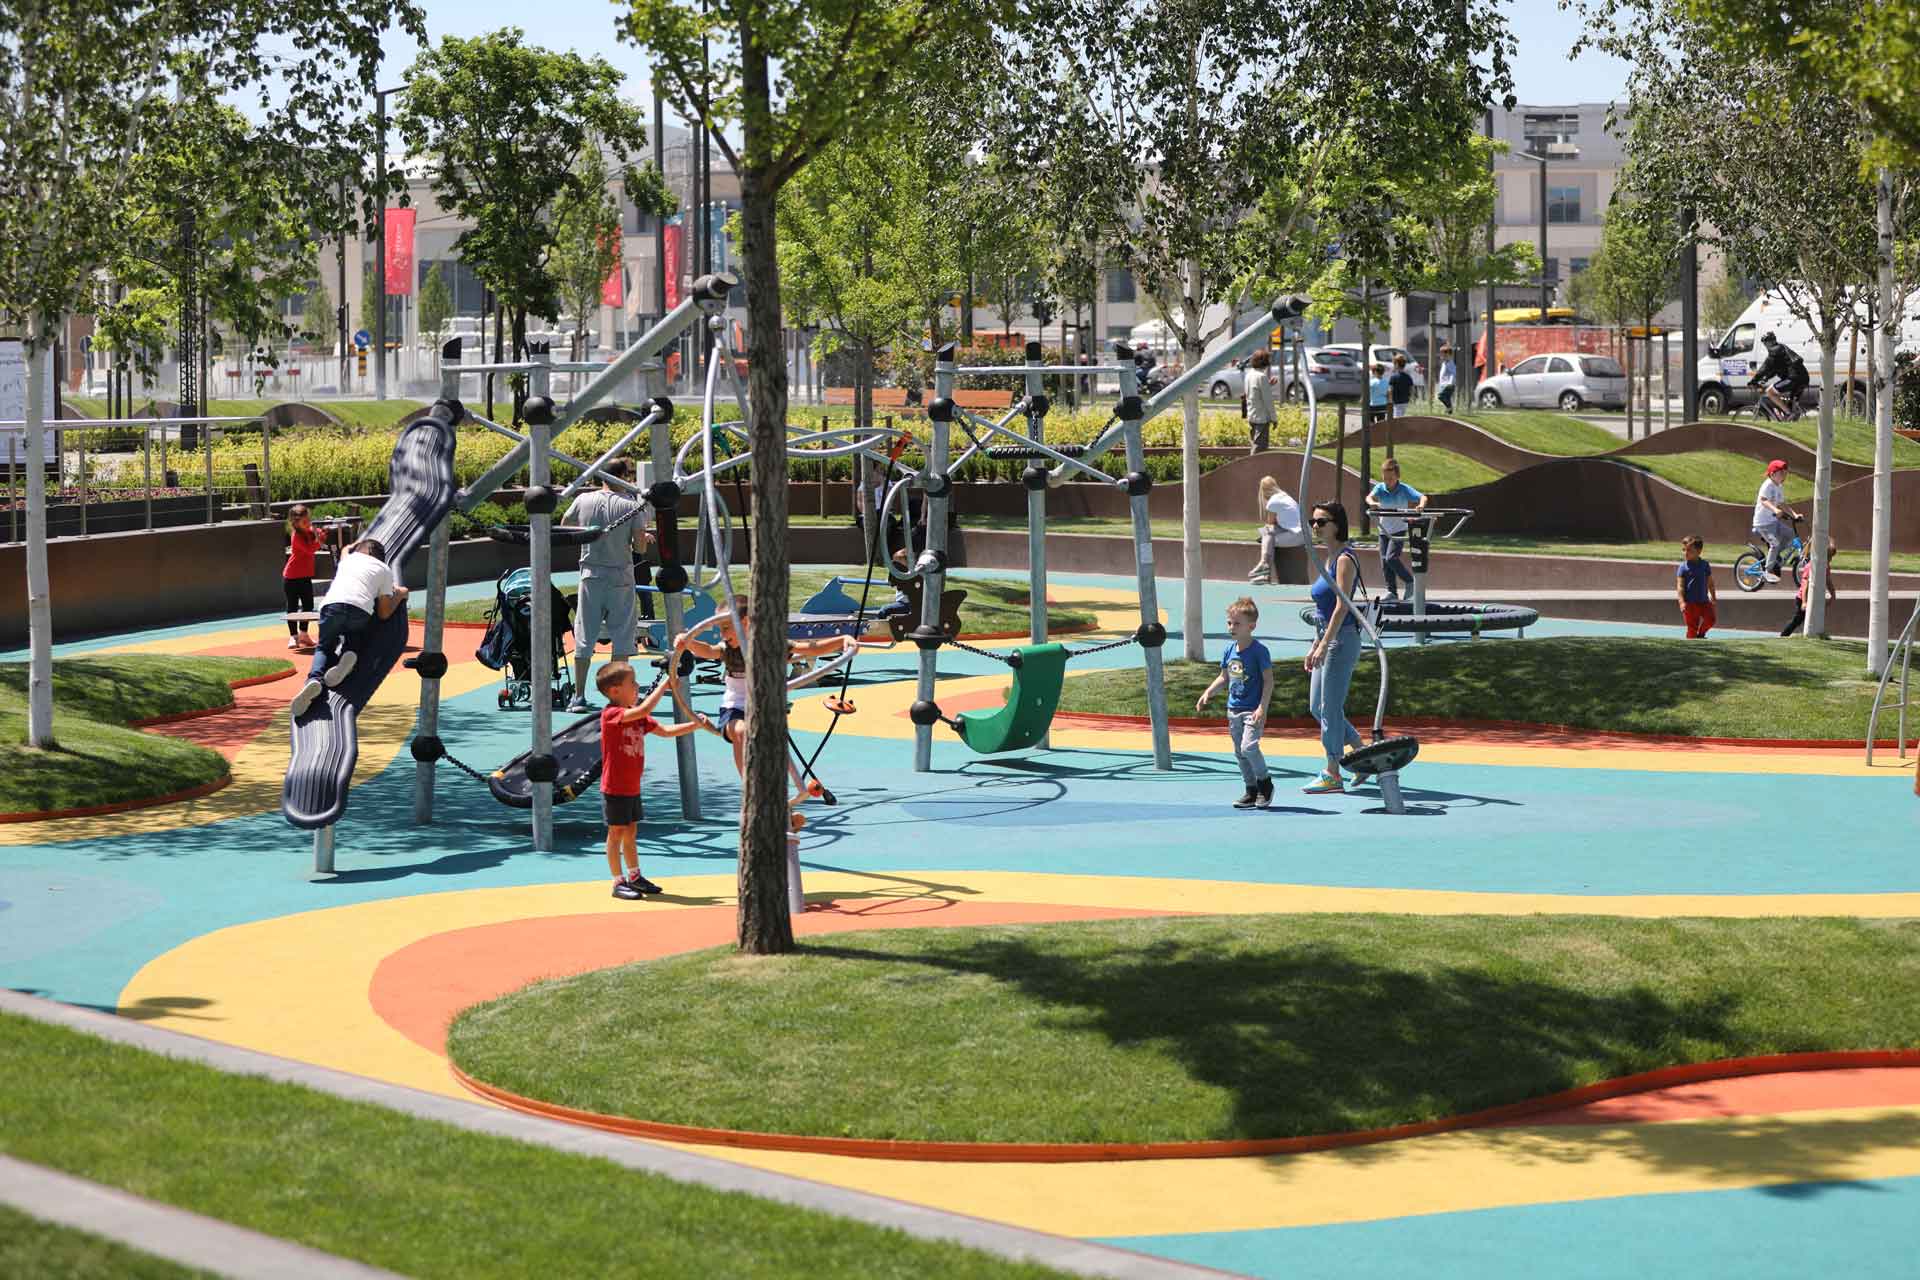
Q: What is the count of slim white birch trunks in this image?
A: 4